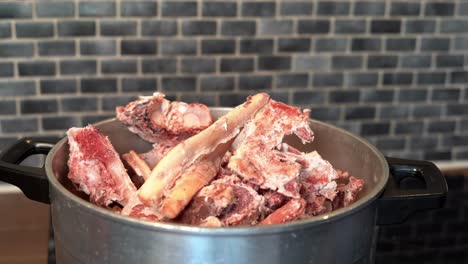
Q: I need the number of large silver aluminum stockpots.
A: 1